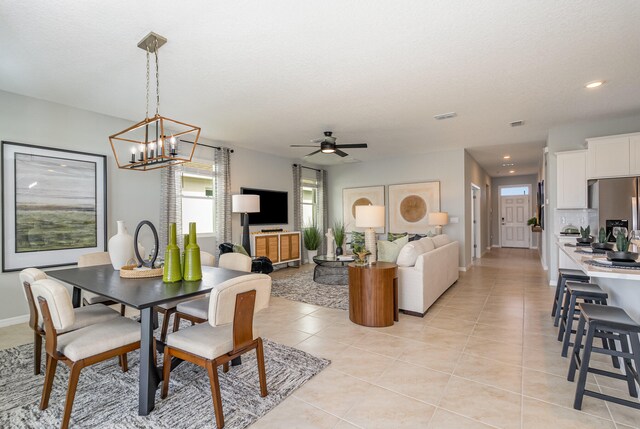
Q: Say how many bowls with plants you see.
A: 3